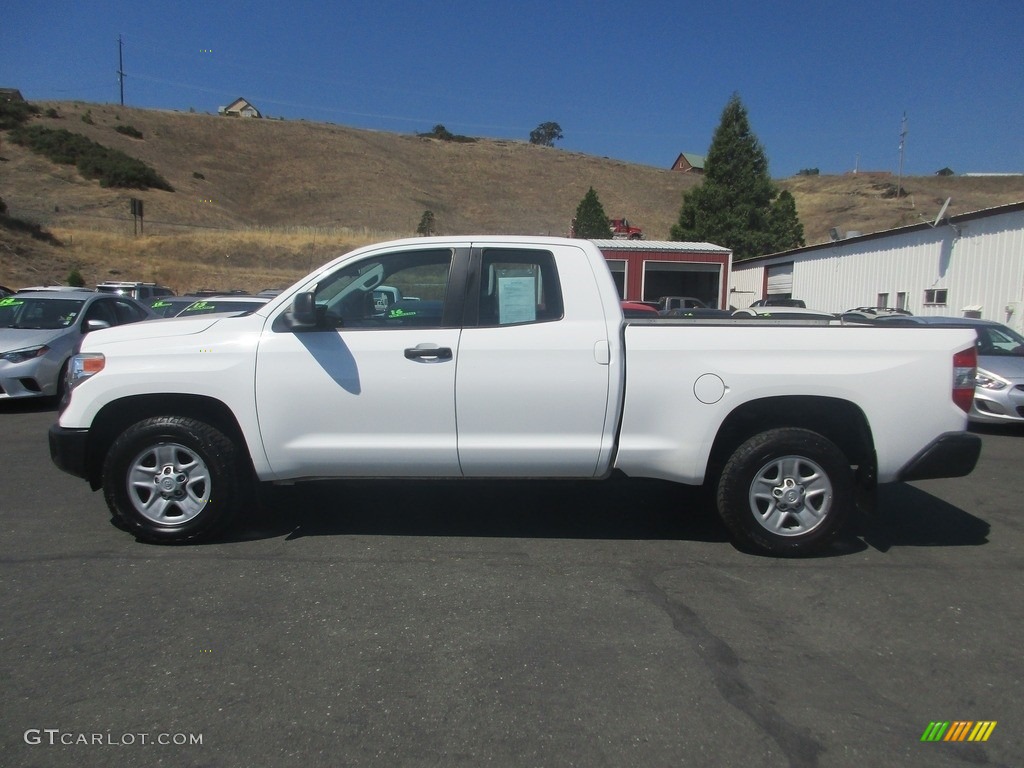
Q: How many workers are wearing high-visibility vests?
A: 0